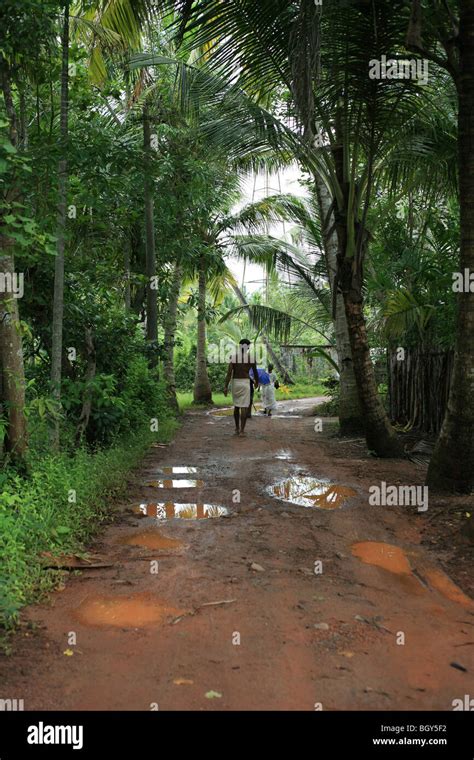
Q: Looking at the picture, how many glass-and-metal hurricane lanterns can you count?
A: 0